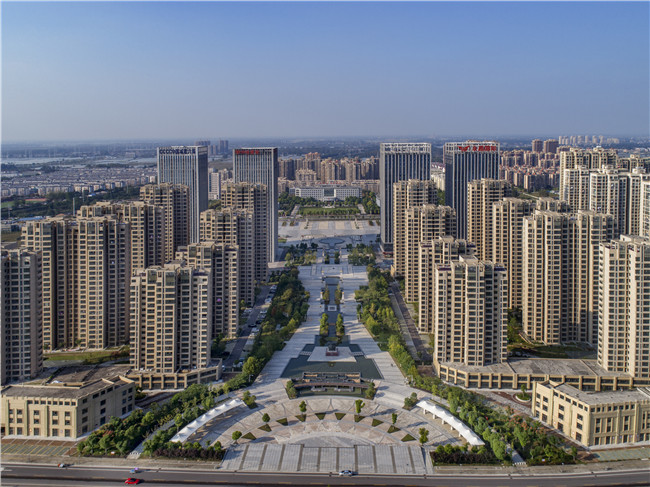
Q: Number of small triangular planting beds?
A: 10